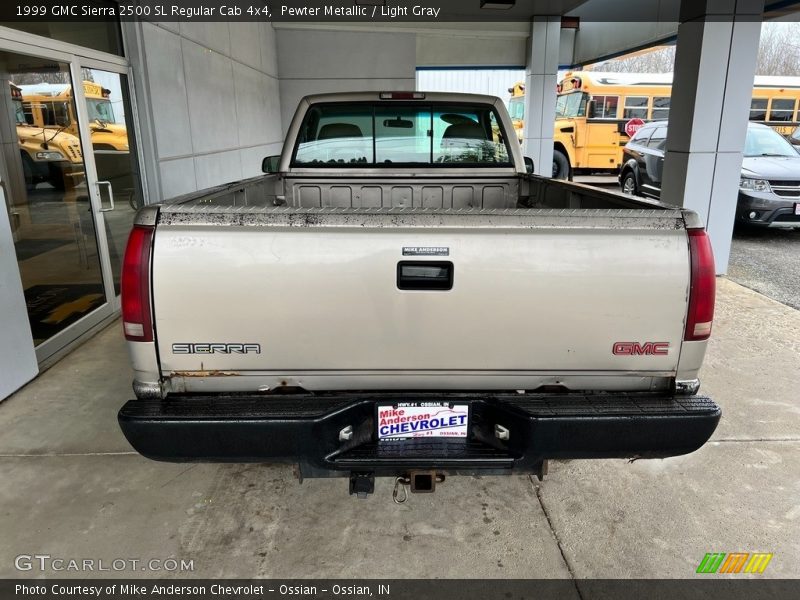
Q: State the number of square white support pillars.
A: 2